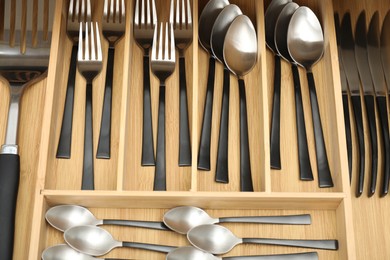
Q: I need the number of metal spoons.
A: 12